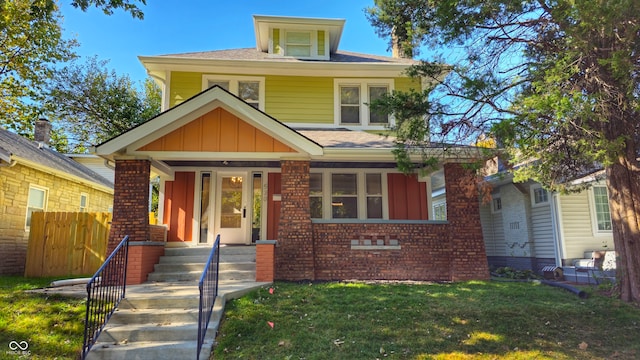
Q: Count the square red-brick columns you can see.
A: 3